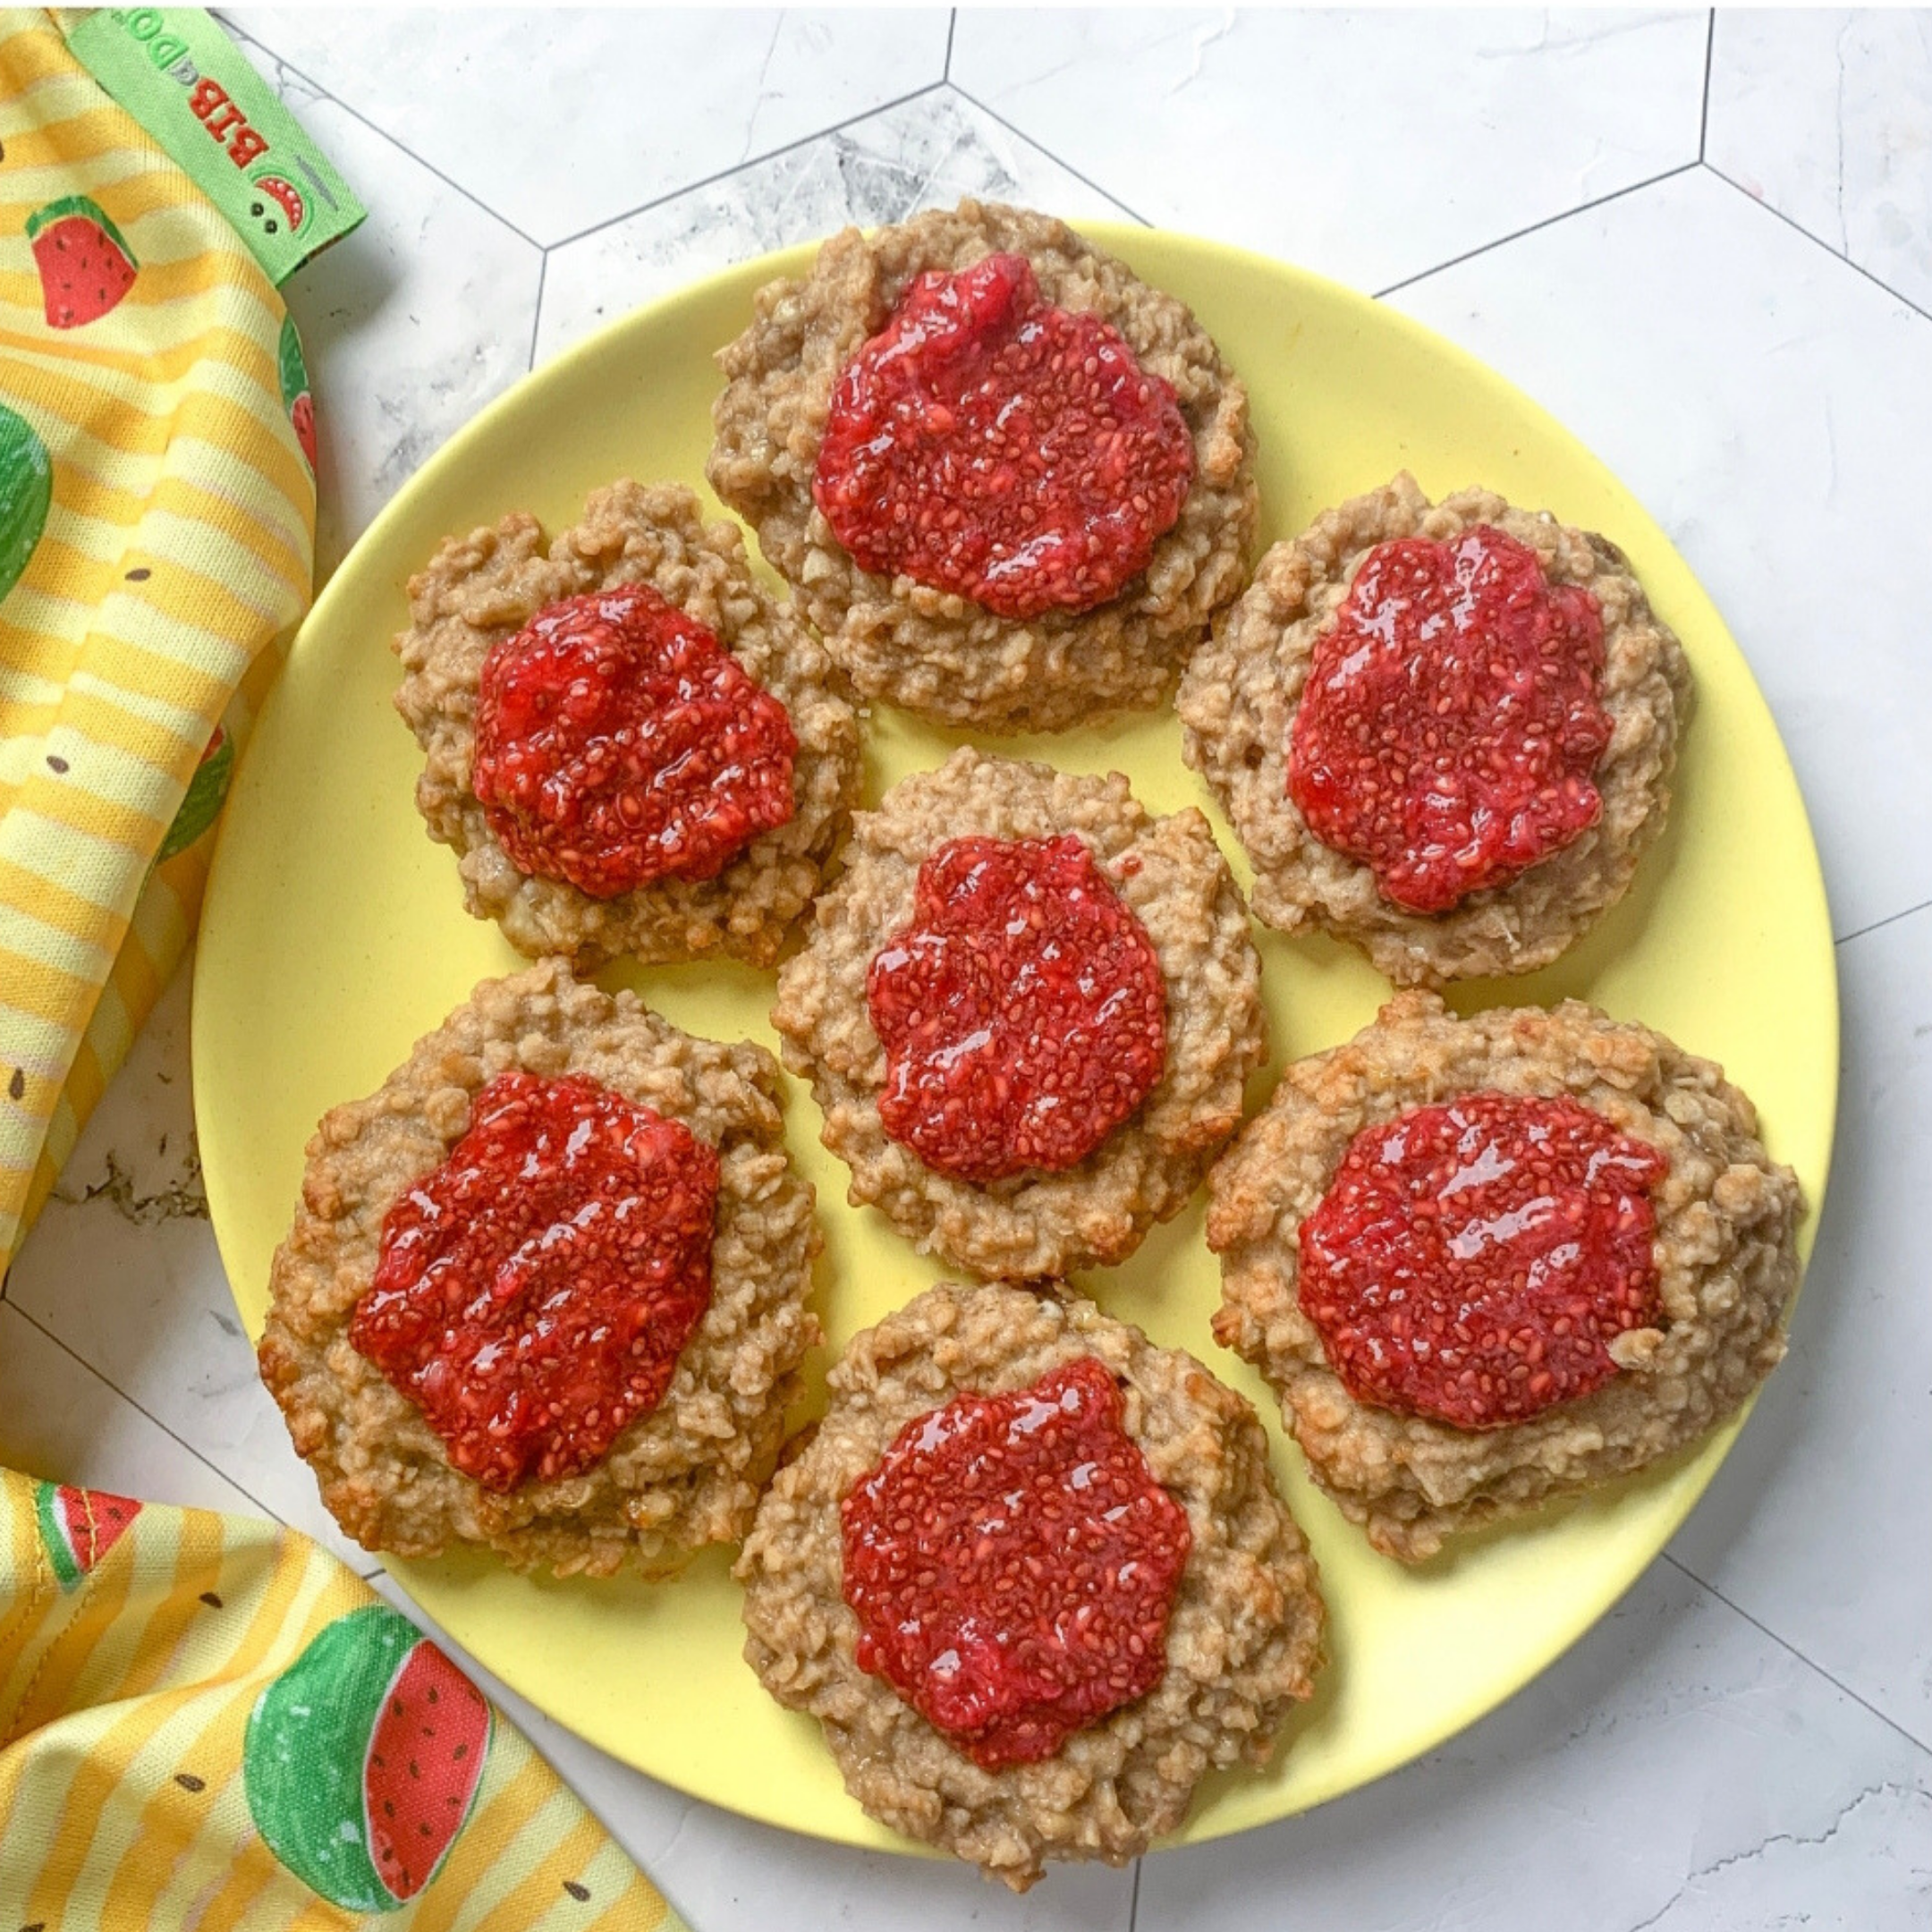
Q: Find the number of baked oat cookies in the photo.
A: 7